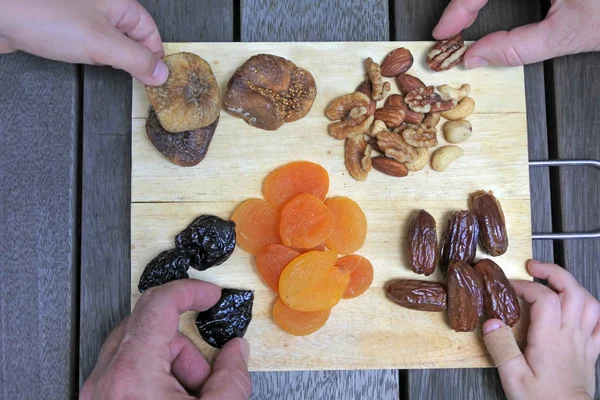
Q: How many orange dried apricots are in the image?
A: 8